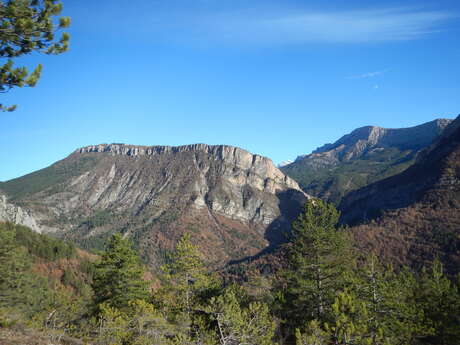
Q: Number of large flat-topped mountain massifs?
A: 1